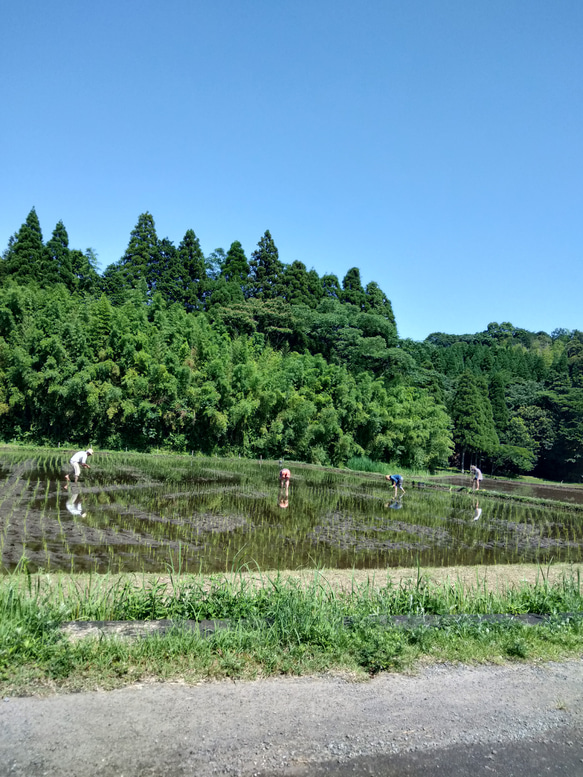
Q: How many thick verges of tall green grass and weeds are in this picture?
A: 1